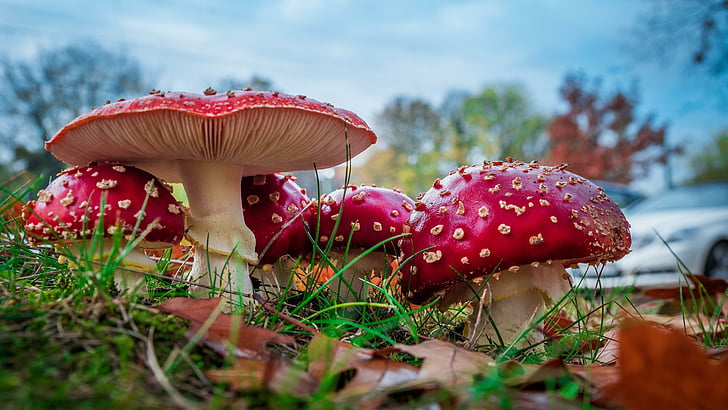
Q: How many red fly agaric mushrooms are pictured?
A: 5